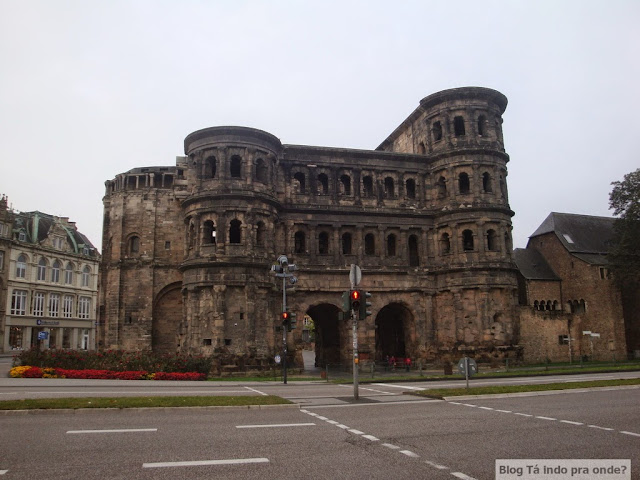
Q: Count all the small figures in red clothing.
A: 2